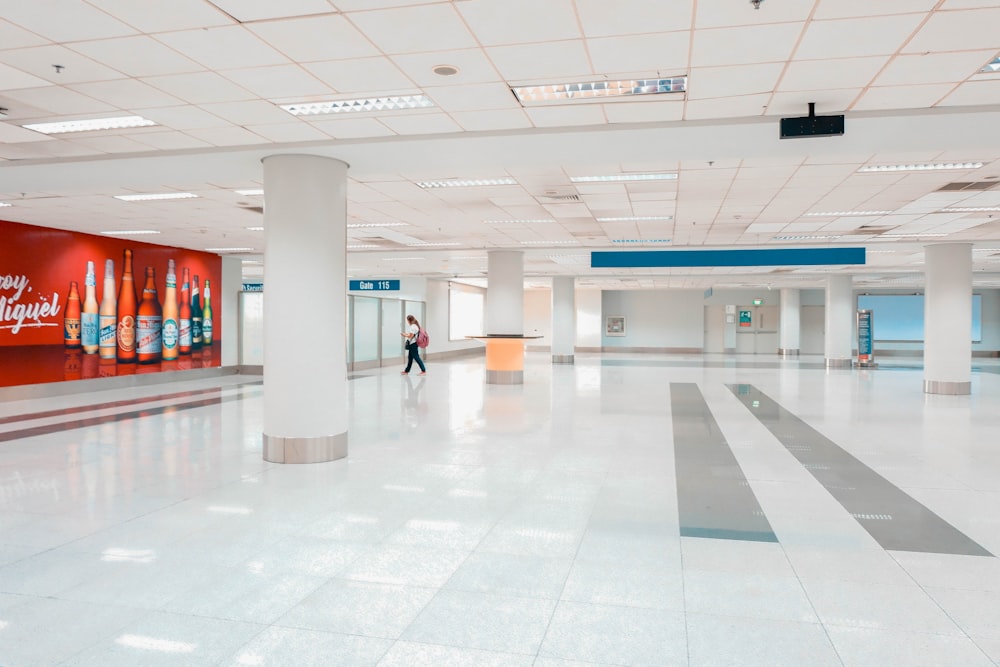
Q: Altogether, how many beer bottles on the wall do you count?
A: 9